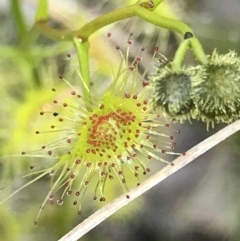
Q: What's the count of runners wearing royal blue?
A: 0